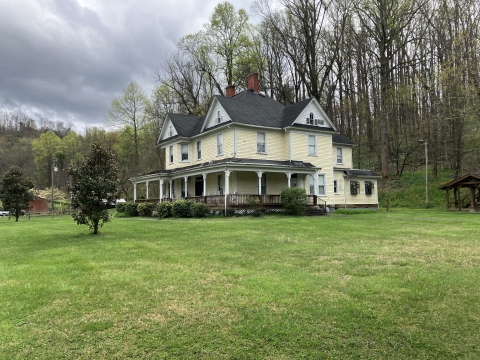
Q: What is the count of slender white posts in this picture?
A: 10